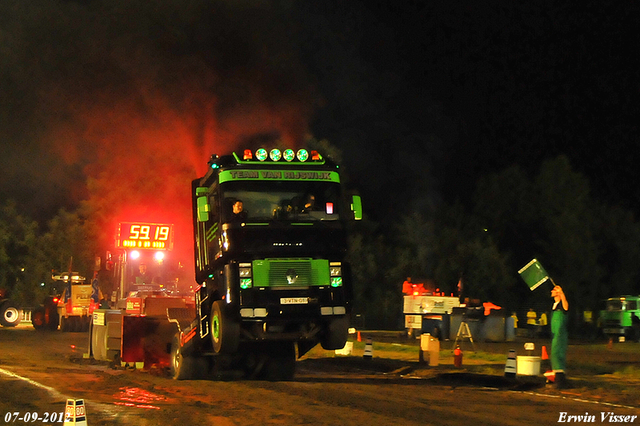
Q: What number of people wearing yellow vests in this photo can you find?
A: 4